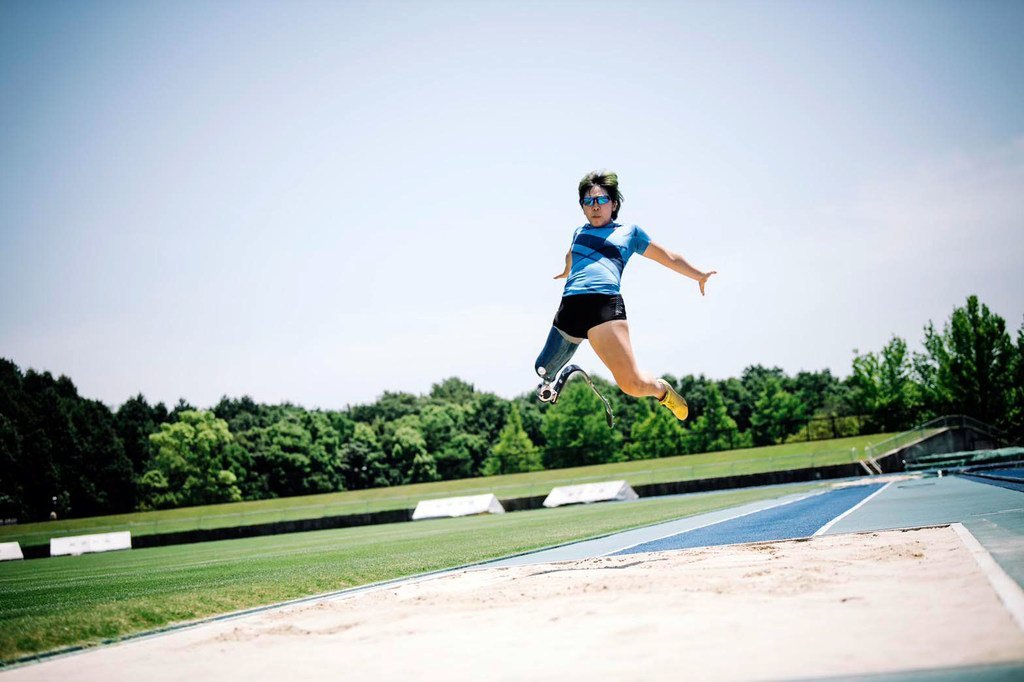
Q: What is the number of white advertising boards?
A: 4